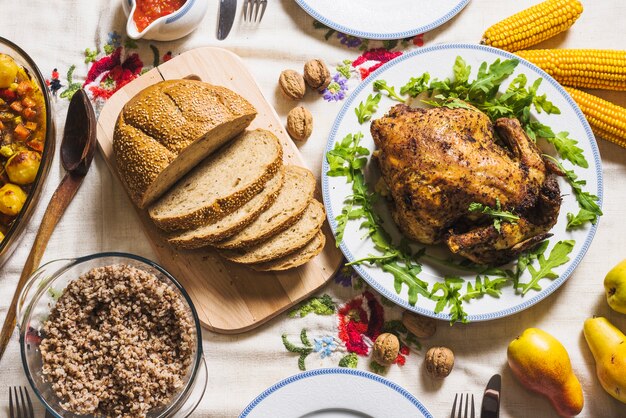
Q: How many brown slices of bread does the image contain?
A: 5